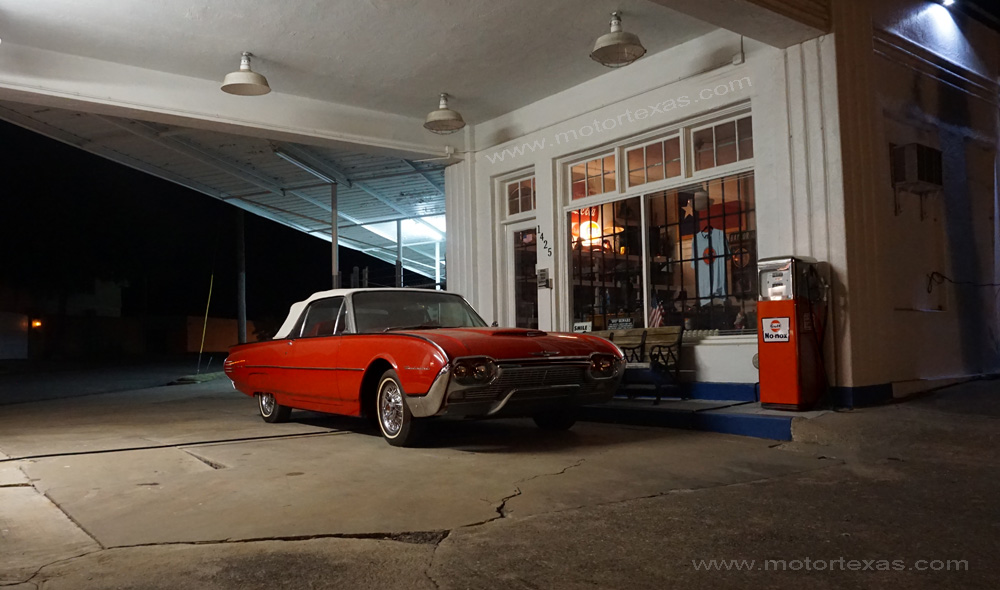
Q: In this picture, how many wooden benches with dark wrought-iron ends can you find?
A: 1